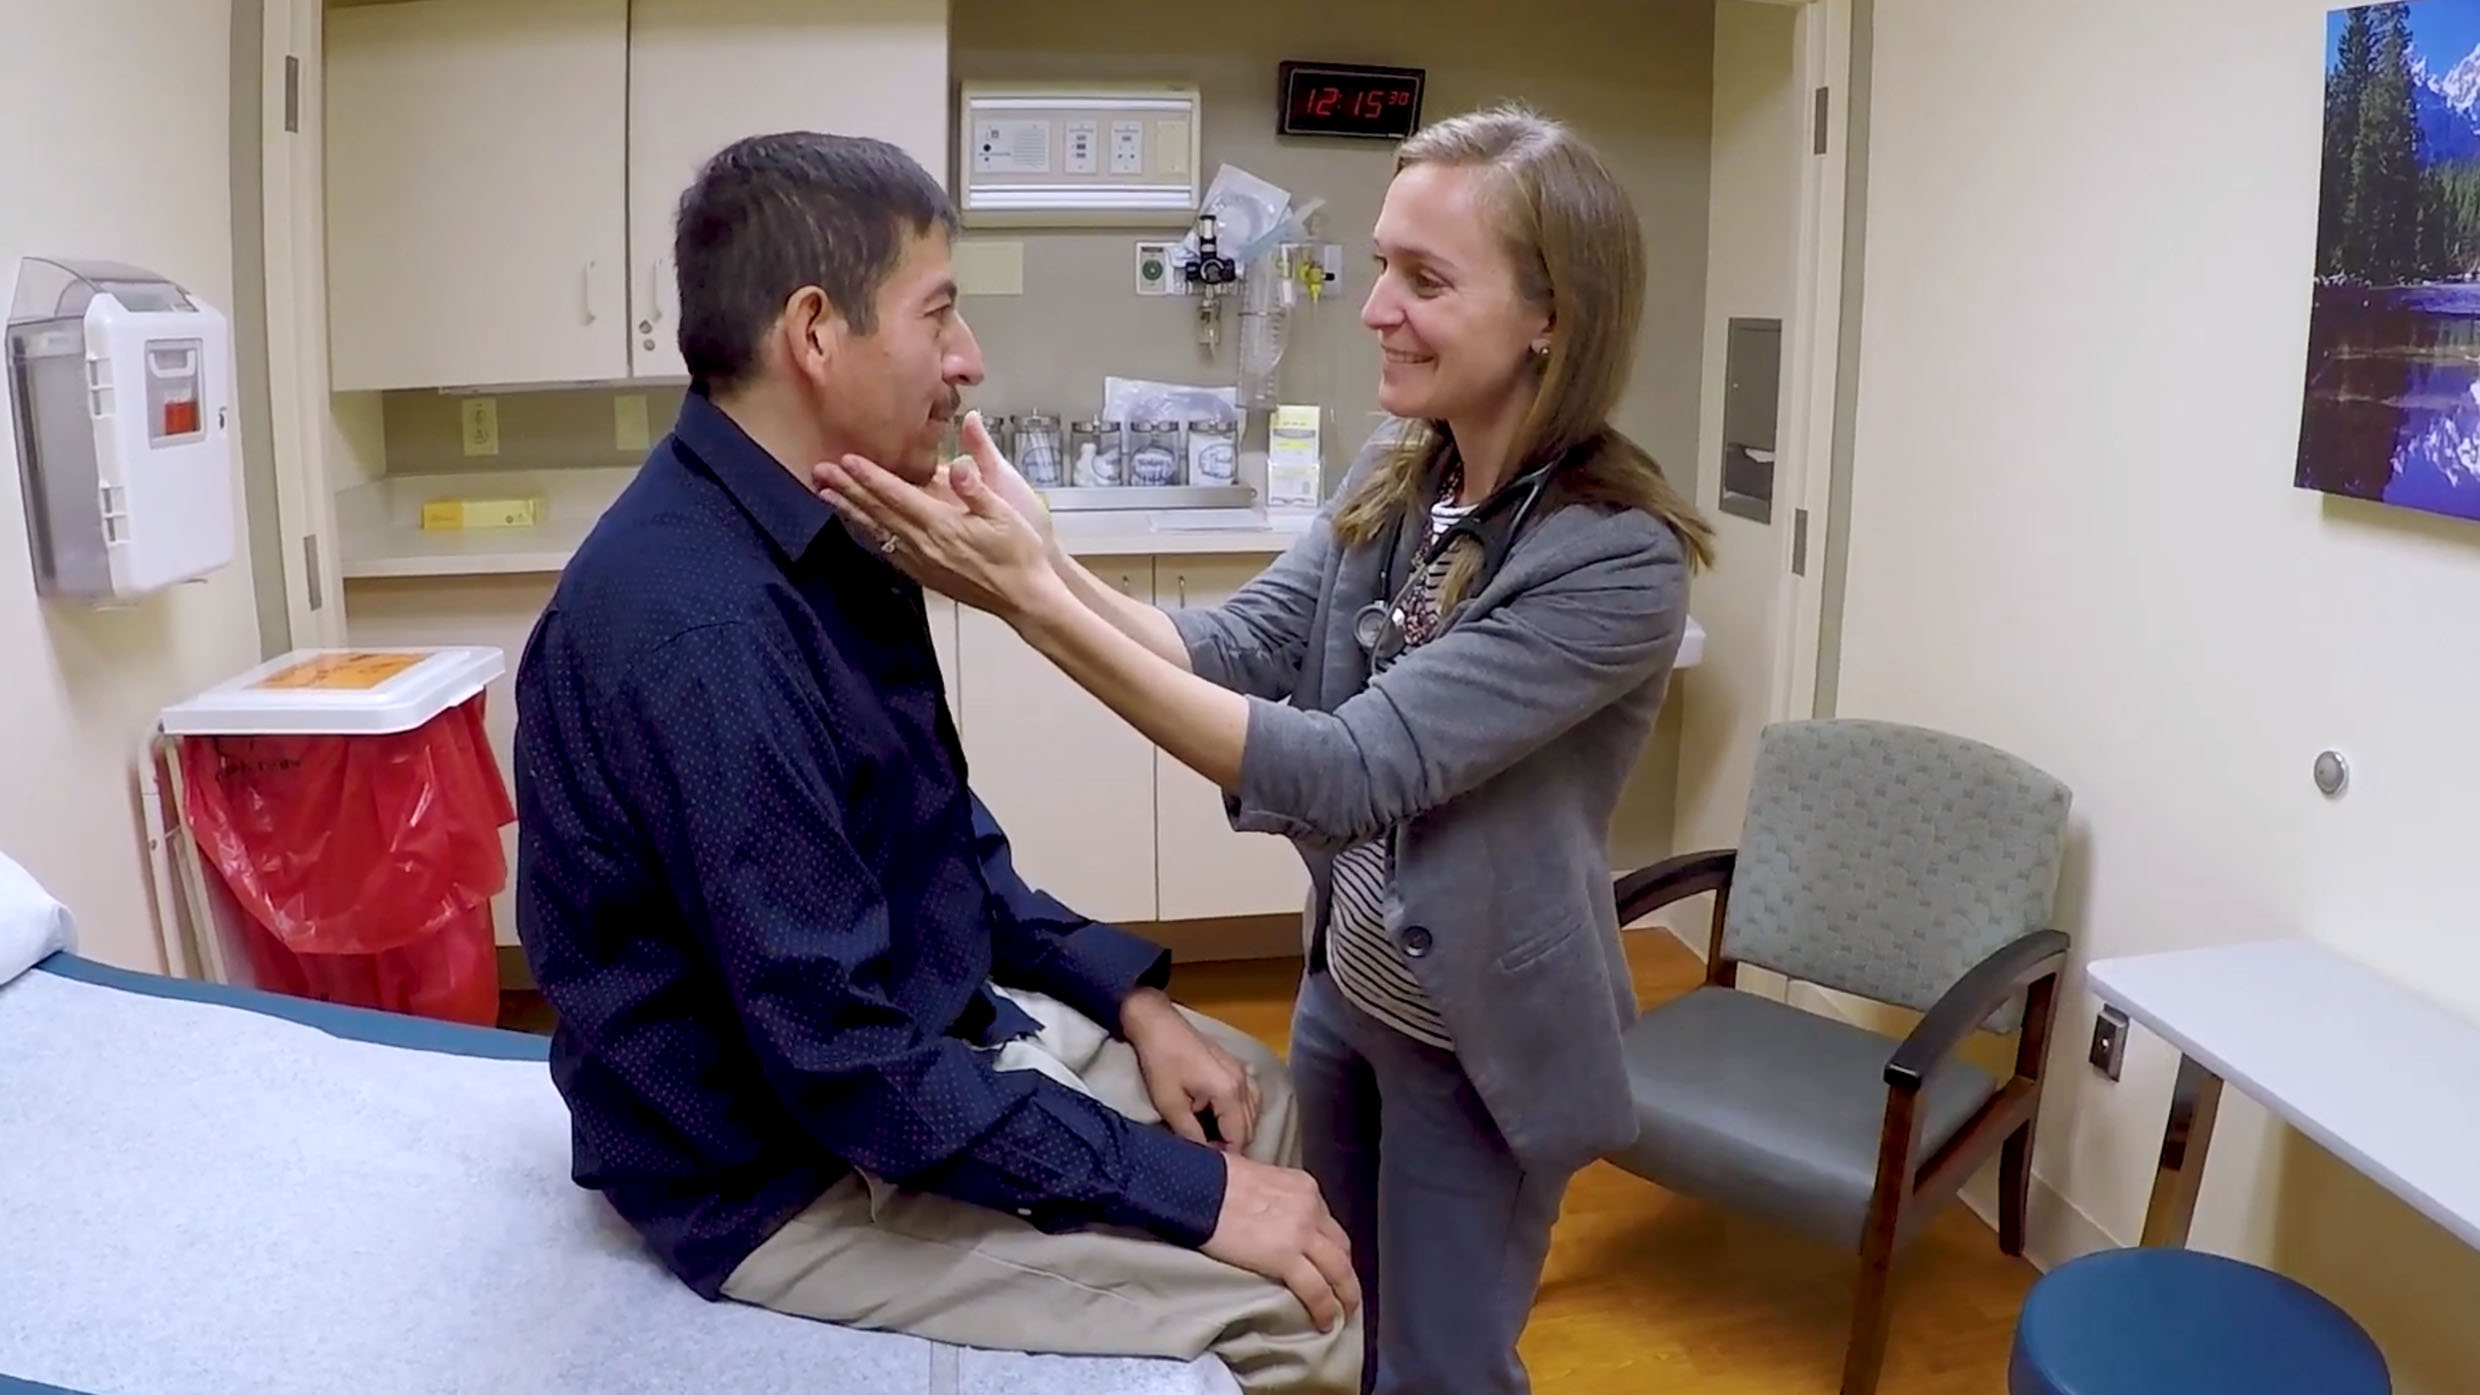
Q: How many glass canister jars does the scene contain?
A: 5